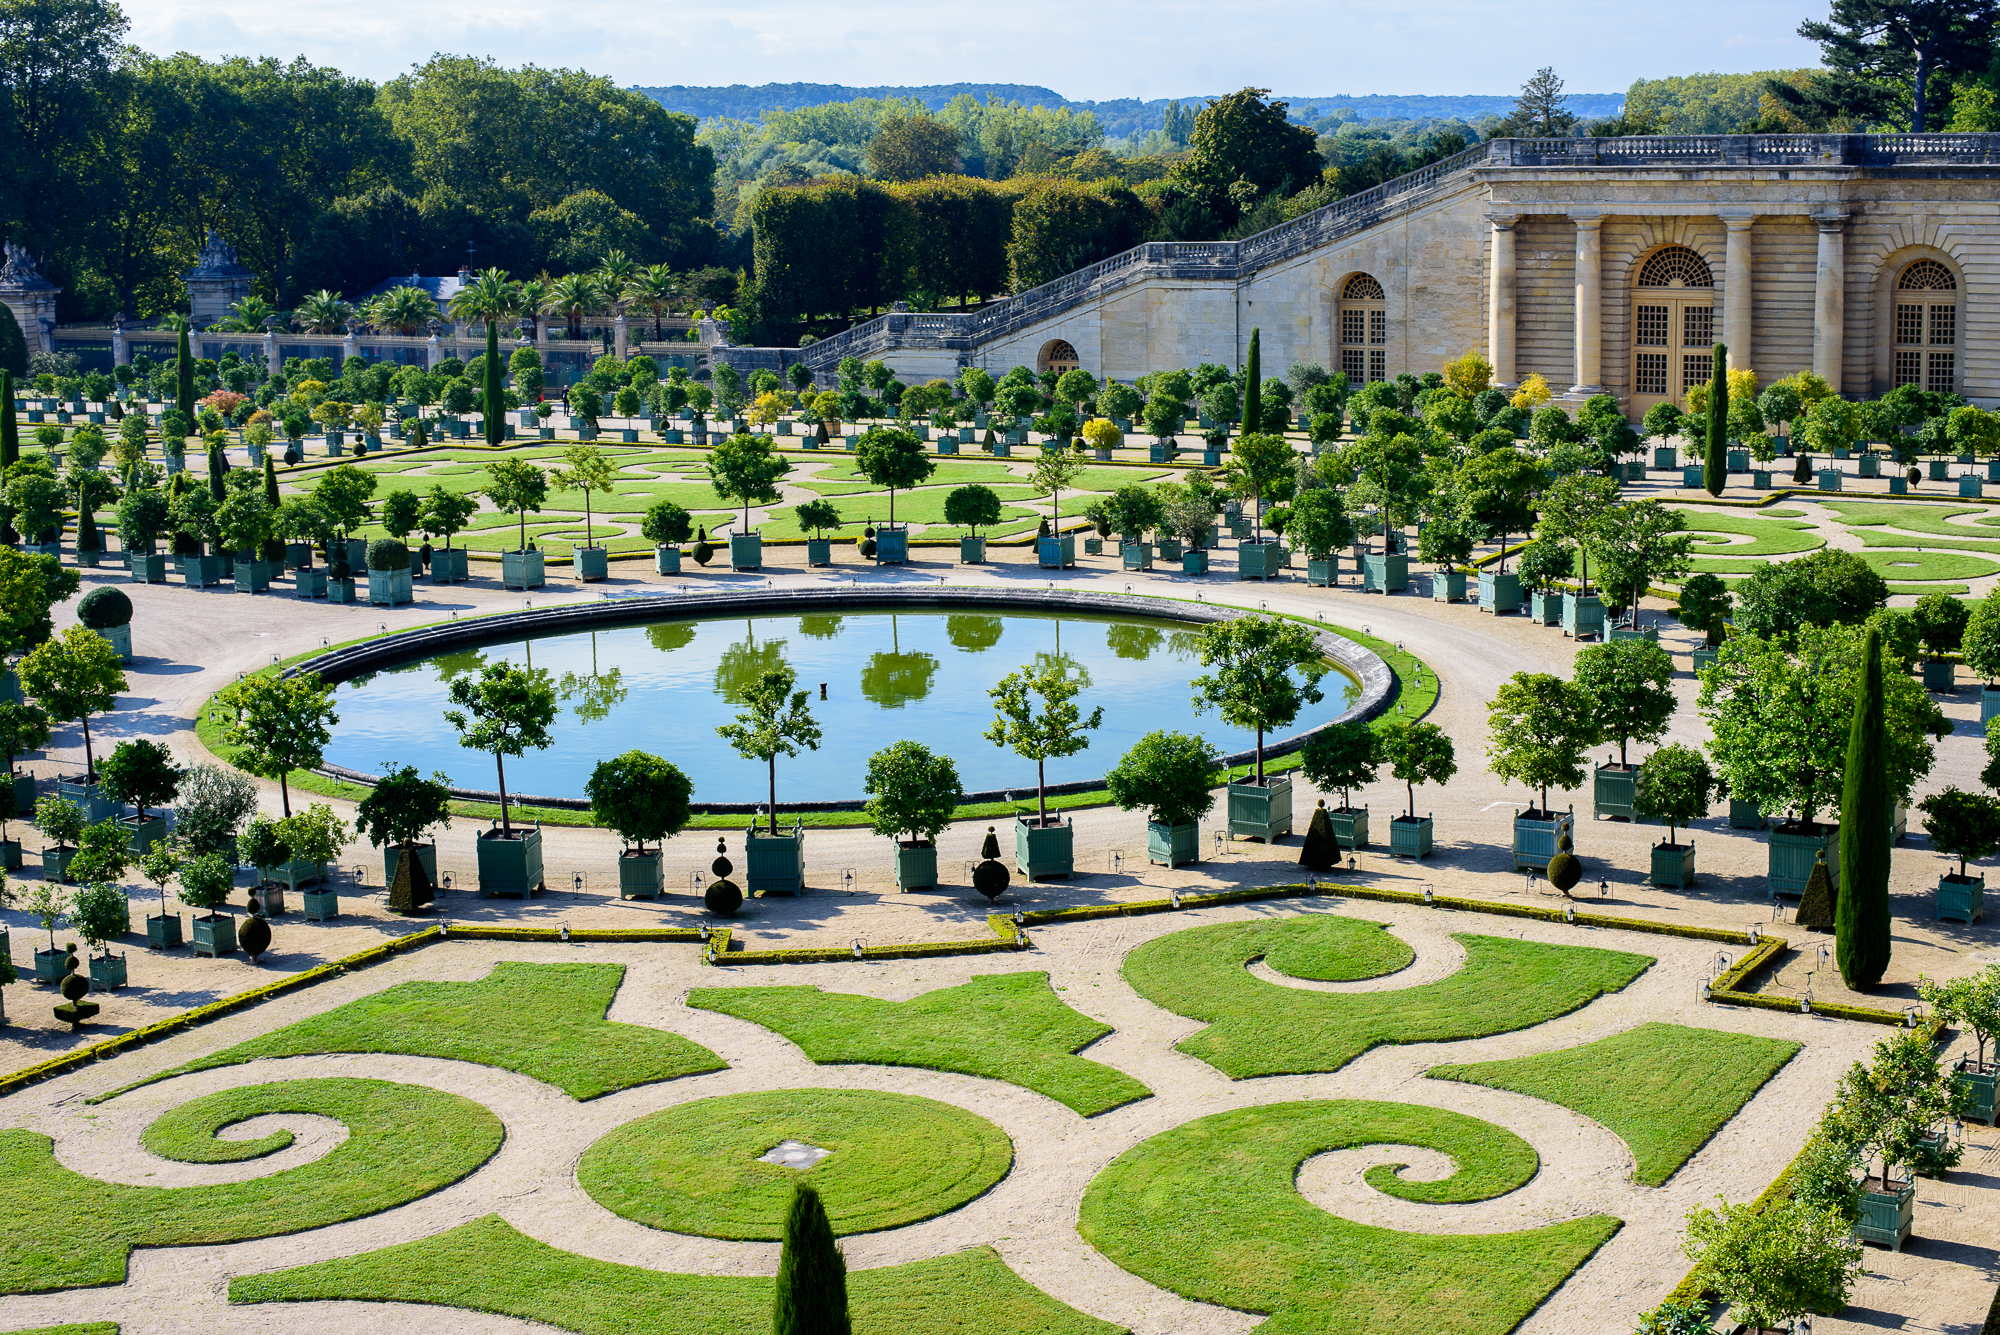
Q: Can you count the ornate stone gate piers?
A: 2